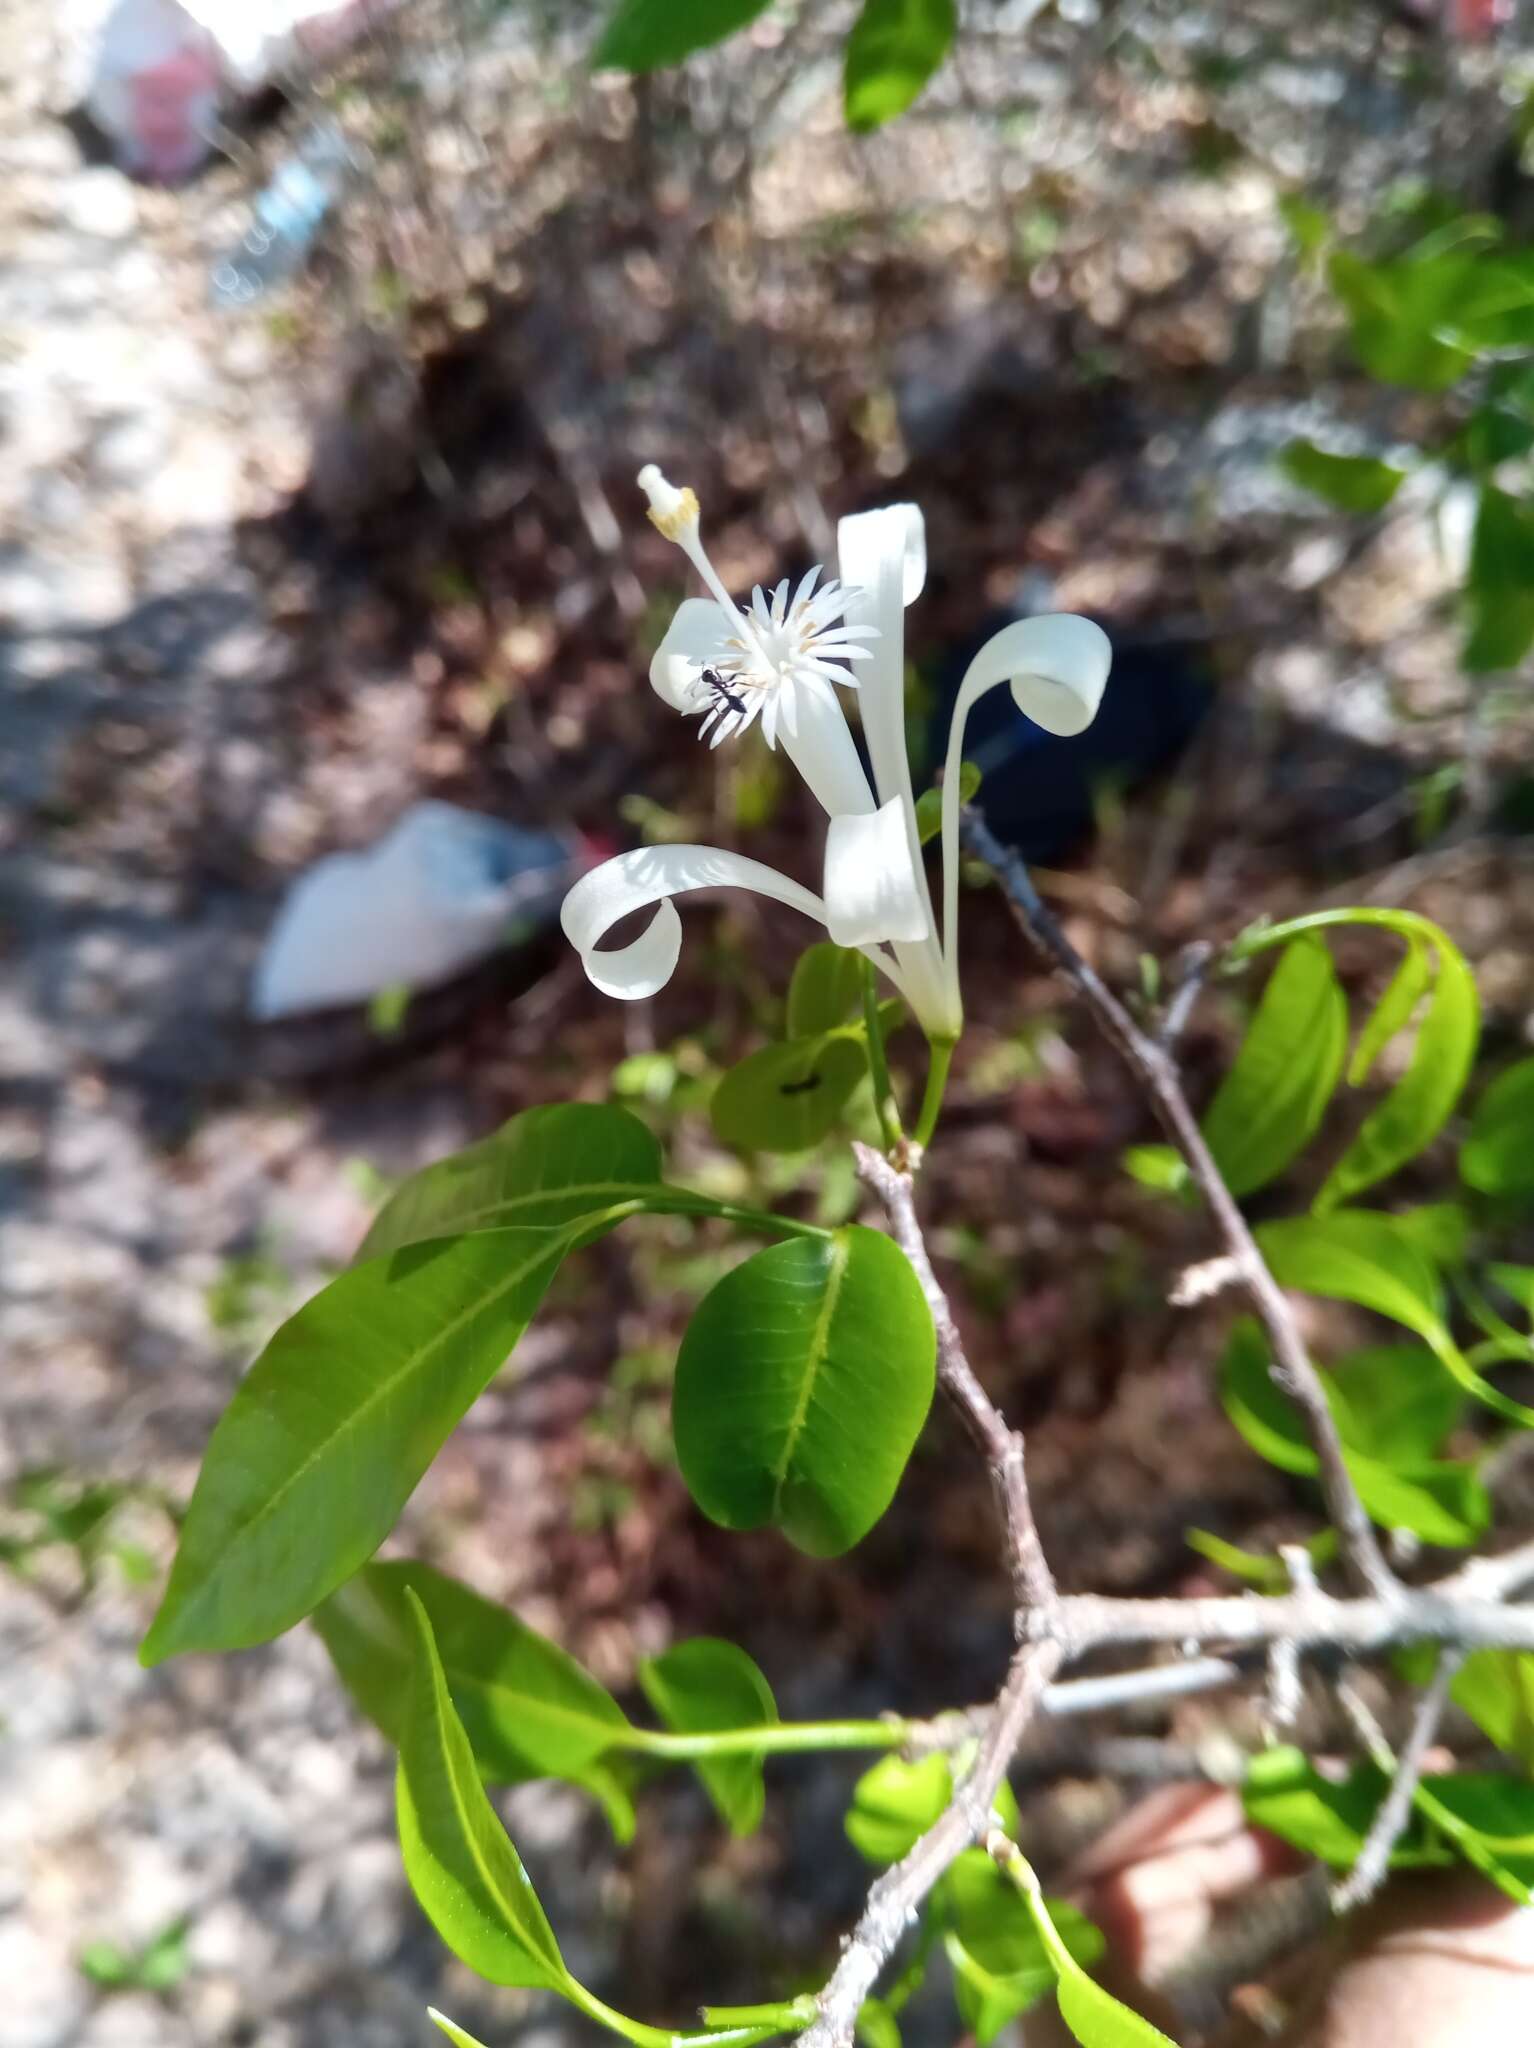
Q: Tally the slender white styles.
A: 1